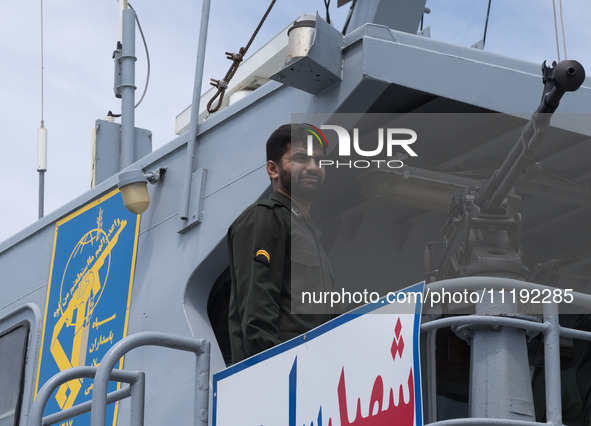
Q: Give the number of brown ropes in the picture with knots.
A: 1